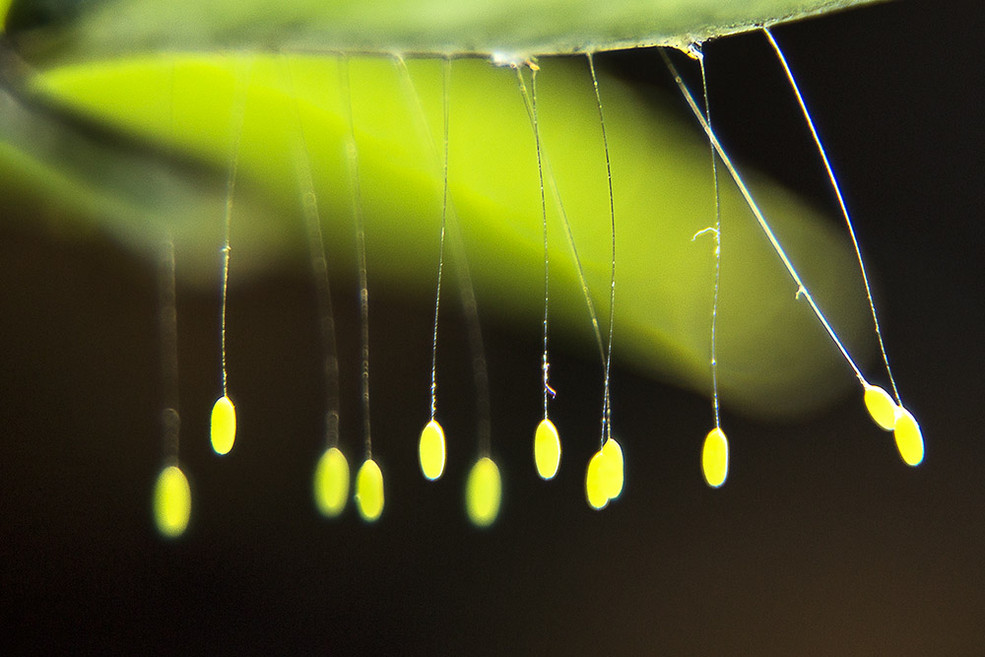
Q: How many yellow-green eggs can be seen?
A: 12